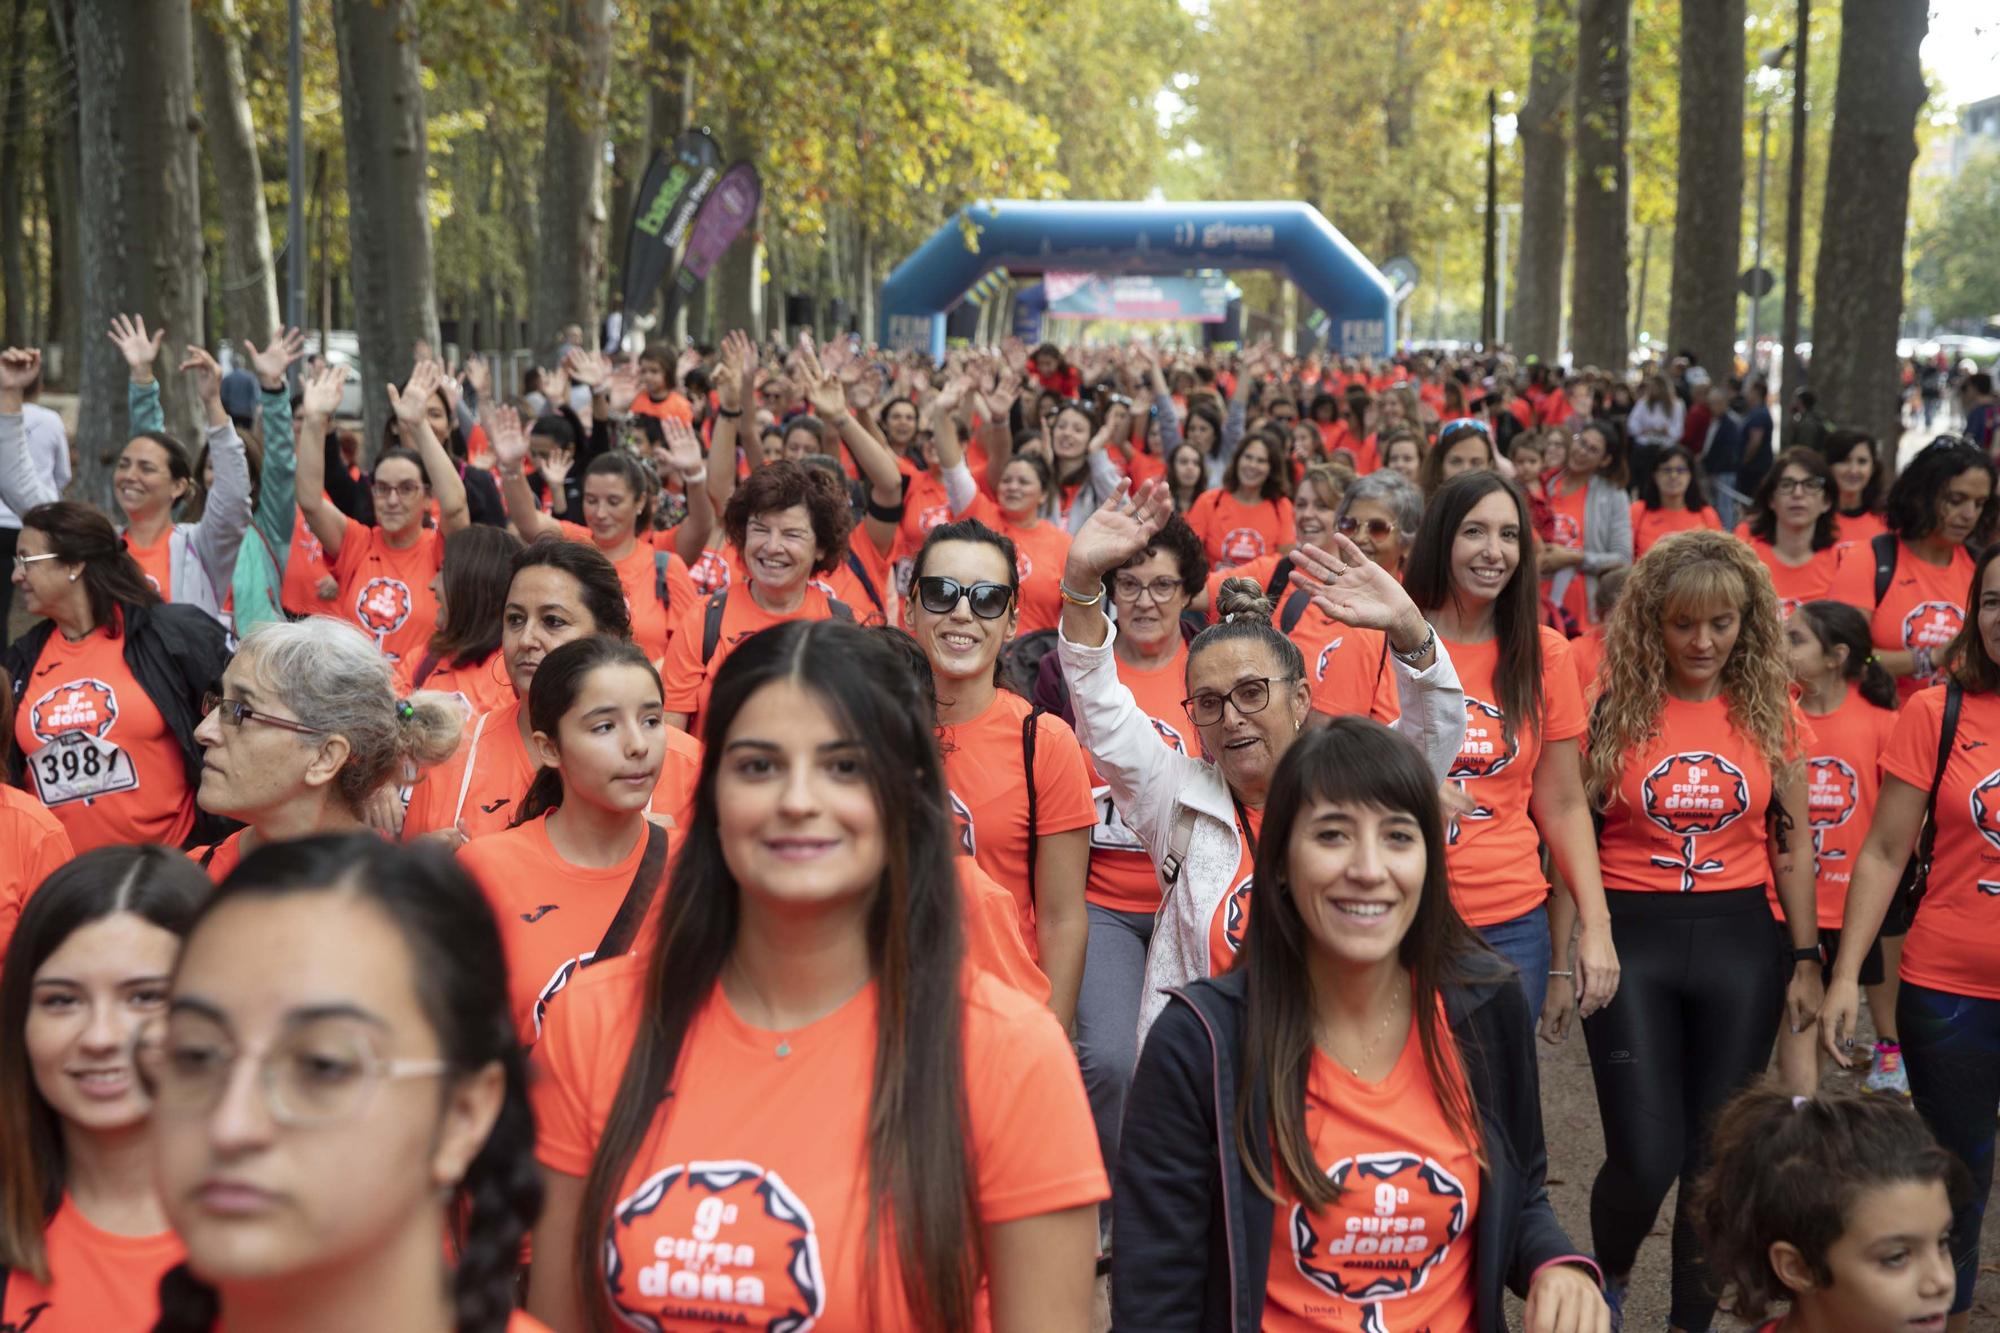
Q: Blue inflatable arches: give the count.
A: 1